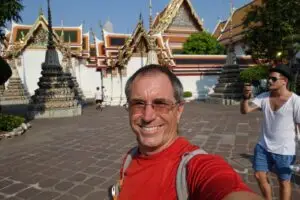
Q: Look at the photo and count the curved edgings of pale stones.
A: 1